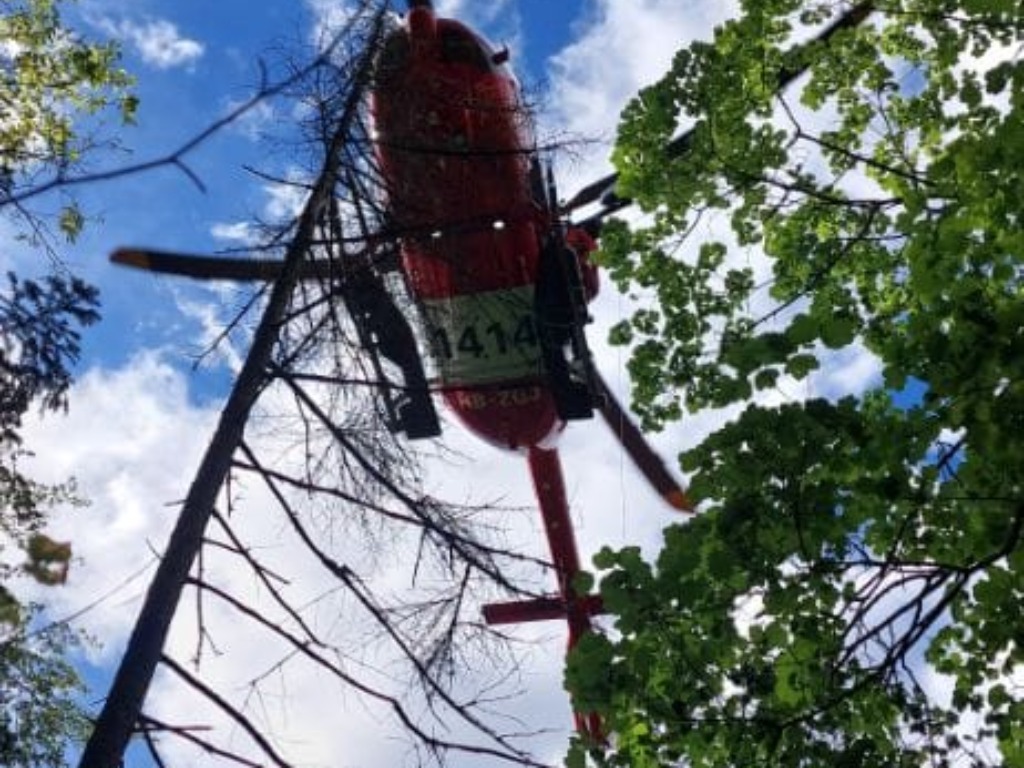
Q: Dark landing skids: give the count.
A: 2